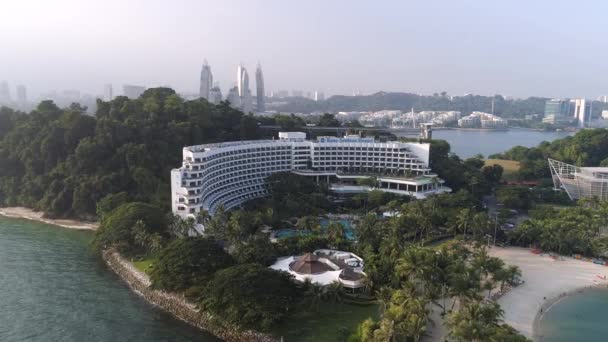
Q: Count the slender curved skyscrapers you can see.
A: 3